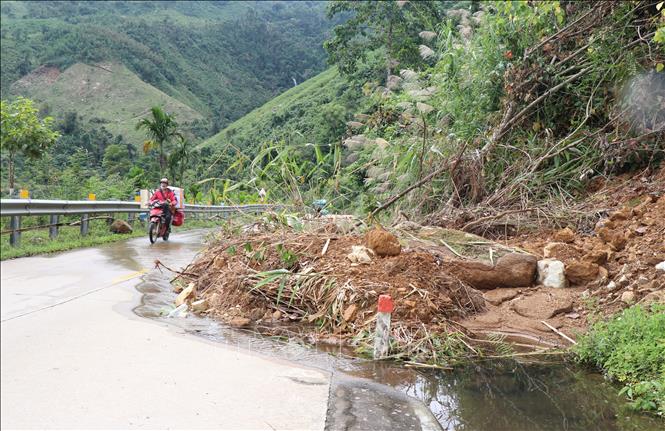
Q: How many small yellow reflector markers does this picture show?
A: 3